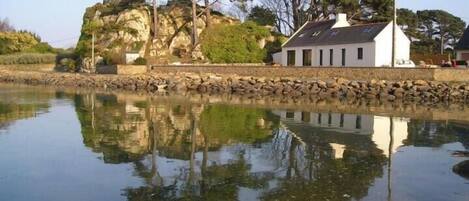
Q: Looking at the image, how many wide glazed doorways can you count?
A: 2